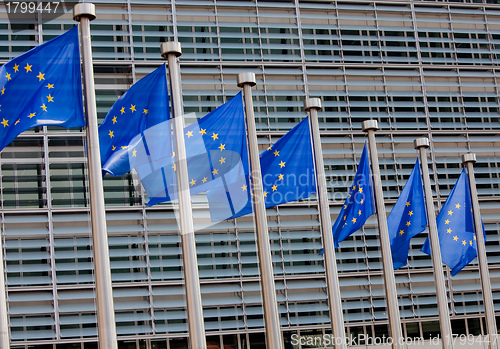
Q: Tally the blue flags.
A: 7